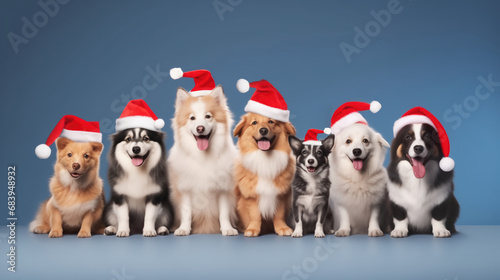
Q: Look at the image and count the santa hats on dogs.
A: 7